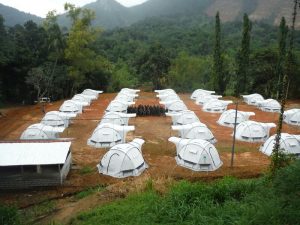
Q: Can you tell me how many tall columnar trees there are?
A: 3